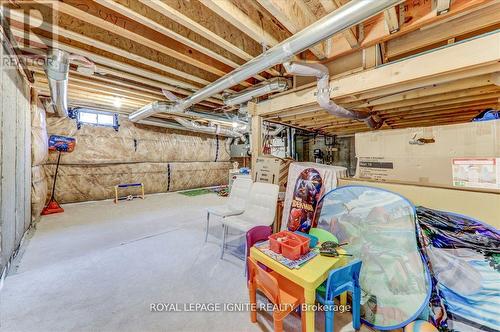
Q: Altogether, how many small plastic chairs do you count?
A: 4